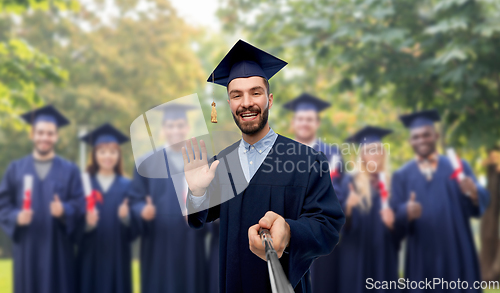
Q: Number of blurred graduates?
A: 6